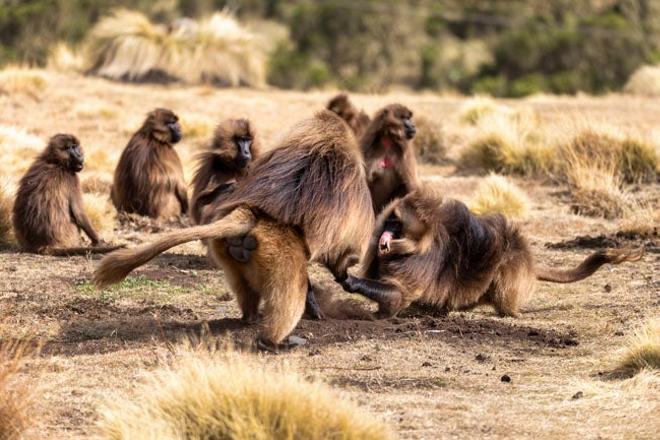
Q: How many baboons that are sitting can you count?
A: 5